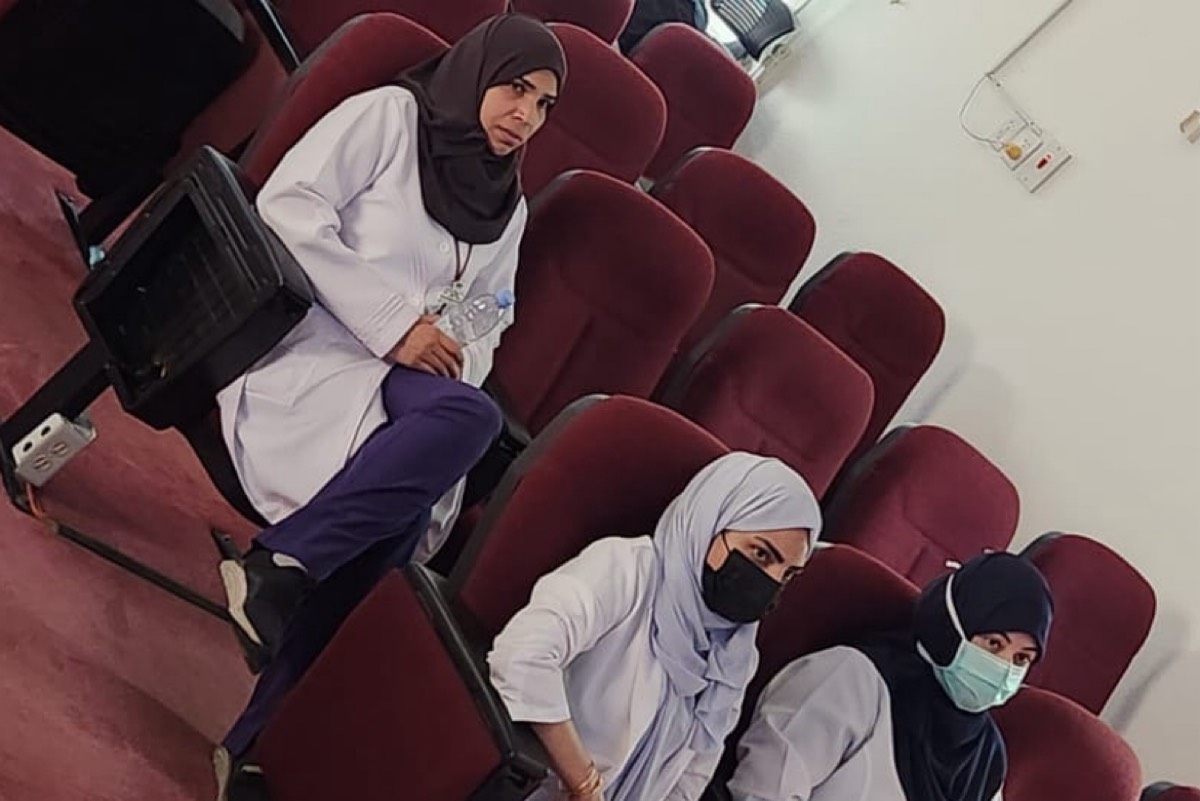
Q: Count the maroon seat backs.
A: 15